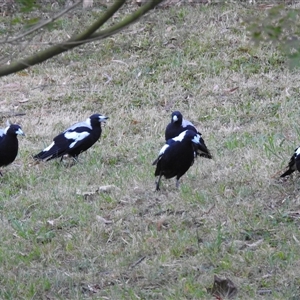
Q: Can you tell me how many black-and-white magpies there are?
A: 5